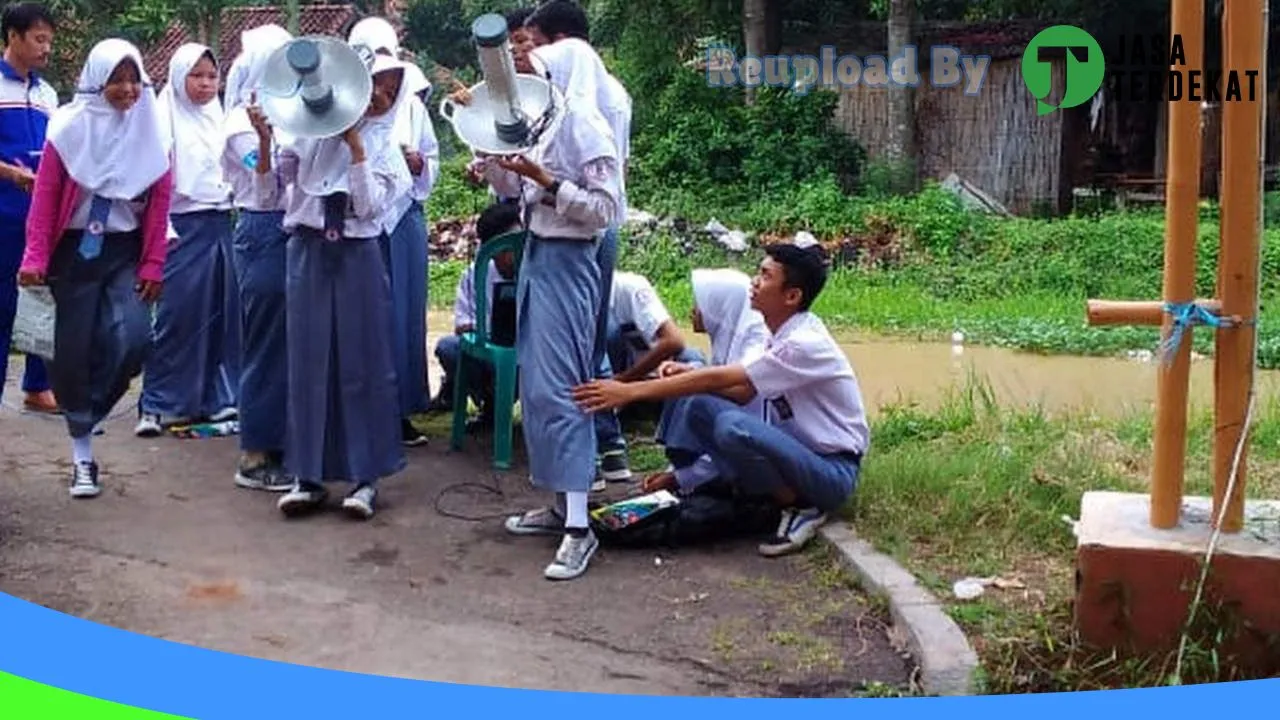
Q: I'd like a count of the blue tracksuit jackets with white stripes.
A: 1